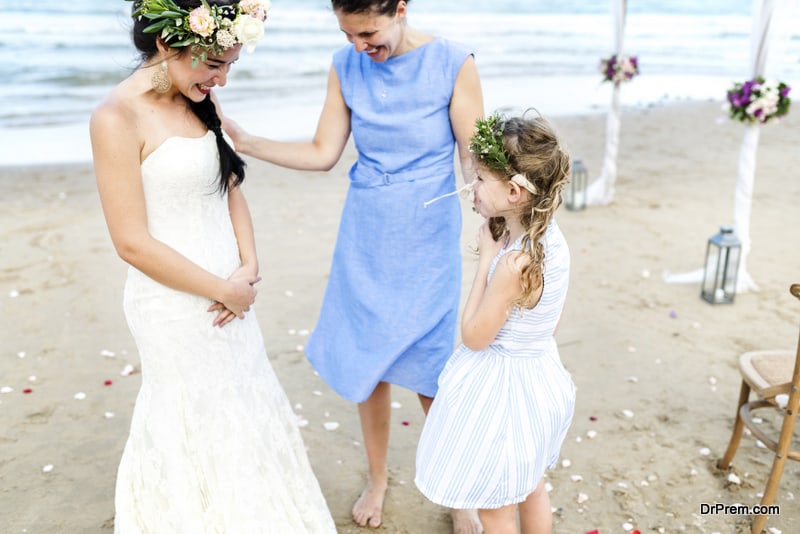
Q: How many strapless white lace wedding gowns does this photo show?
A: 1